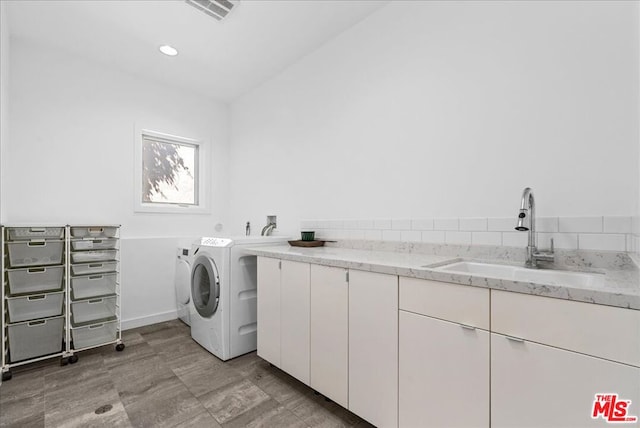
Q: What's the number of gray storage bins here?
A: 12